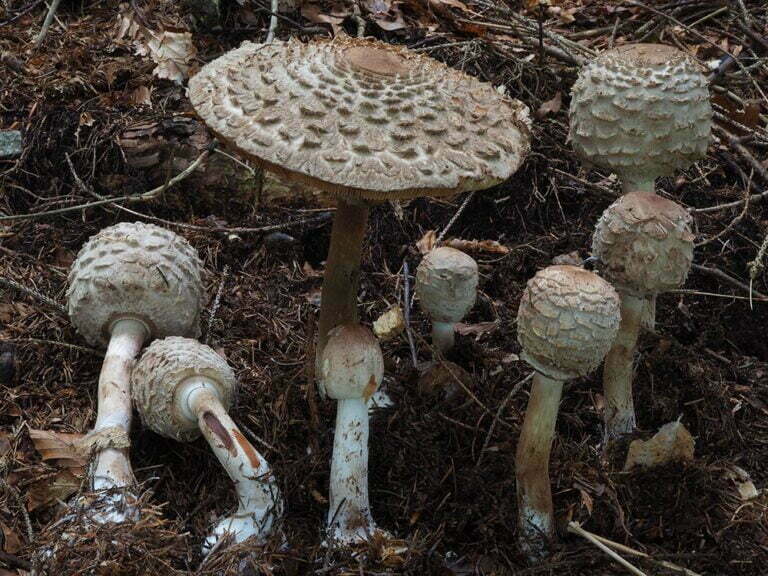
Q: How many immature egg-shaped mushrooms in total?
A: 7